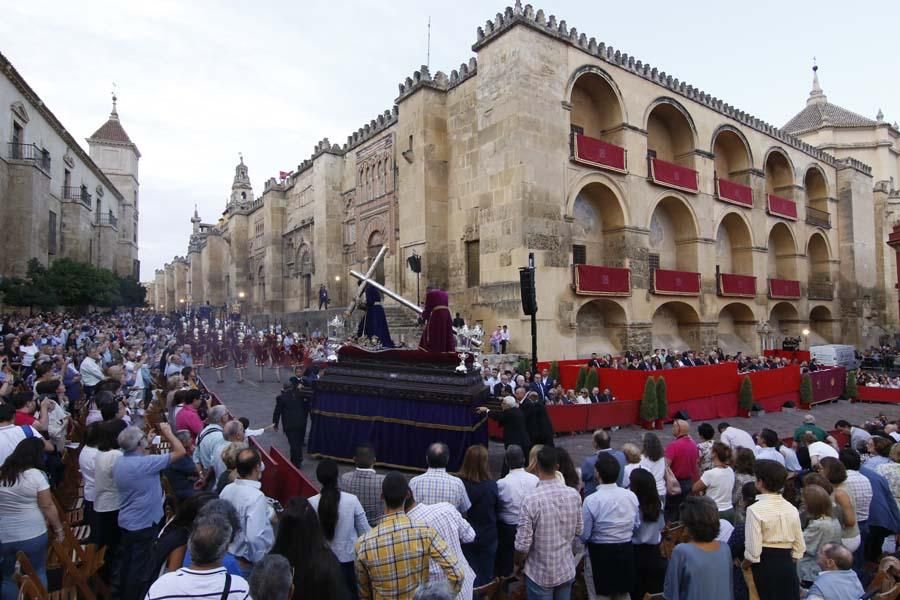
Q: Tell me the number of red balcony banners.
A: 8